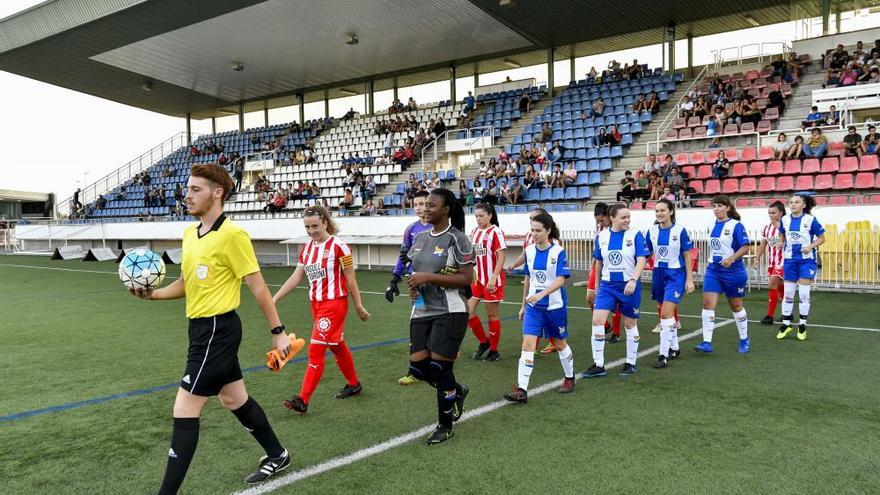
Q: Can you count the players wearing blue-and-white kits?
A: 5